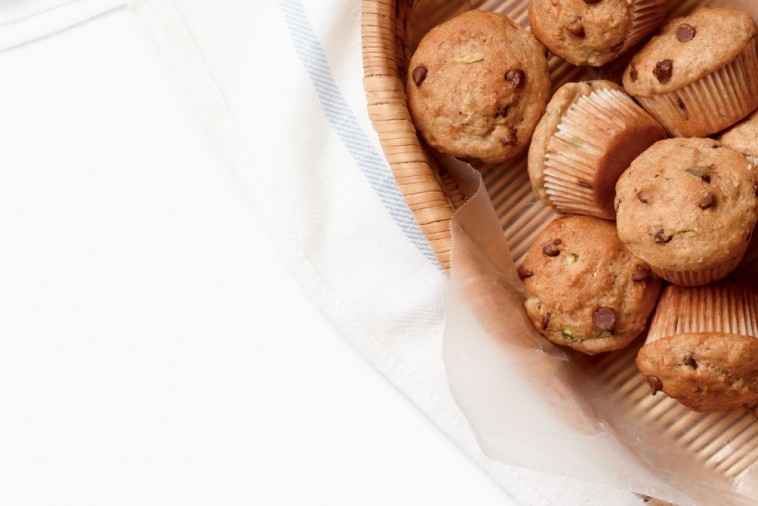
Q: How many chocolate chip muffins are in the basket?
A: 8